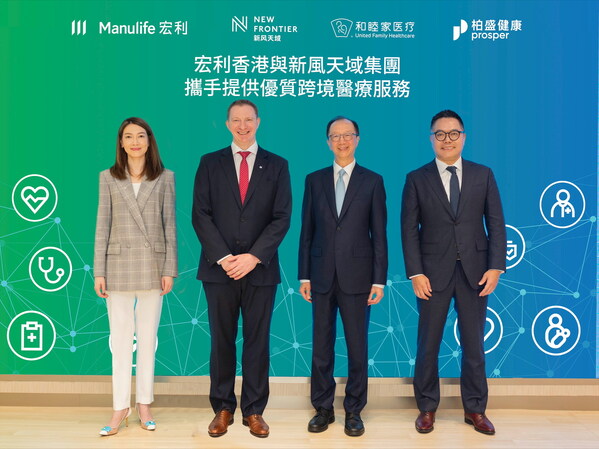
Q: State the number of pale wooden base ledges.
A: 1